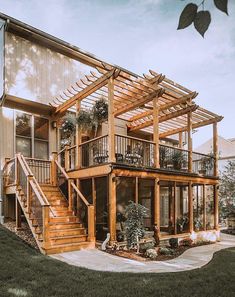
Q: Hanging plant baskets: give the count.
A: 3